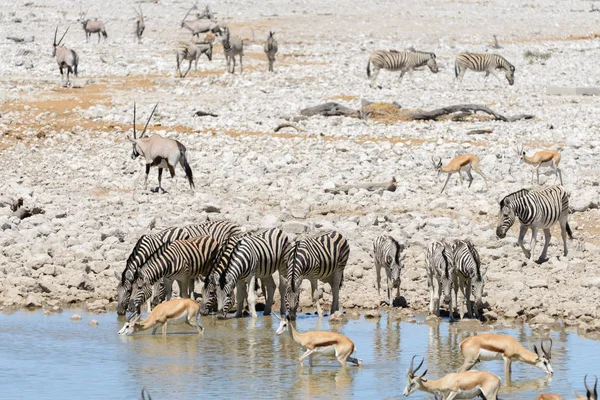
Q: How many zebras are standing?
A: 15